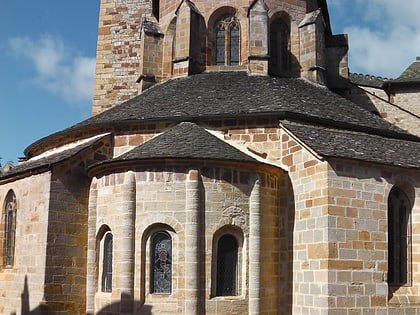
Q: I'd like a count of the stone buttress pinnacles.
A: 4